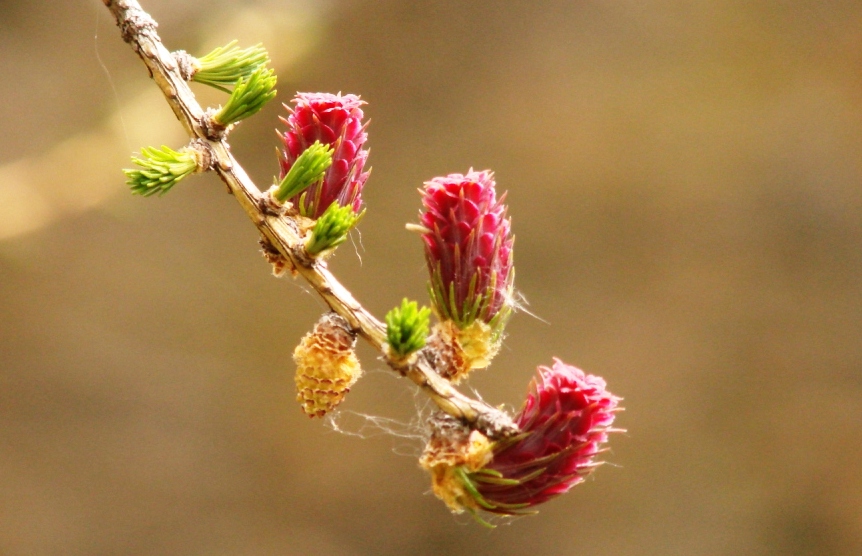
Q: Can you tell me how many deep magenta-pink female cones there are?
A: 3